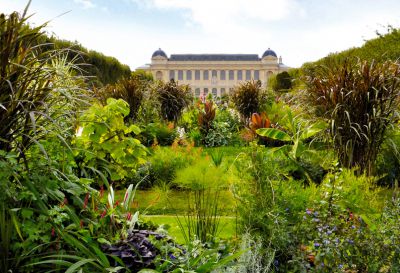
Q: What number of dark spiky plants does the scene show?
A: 5